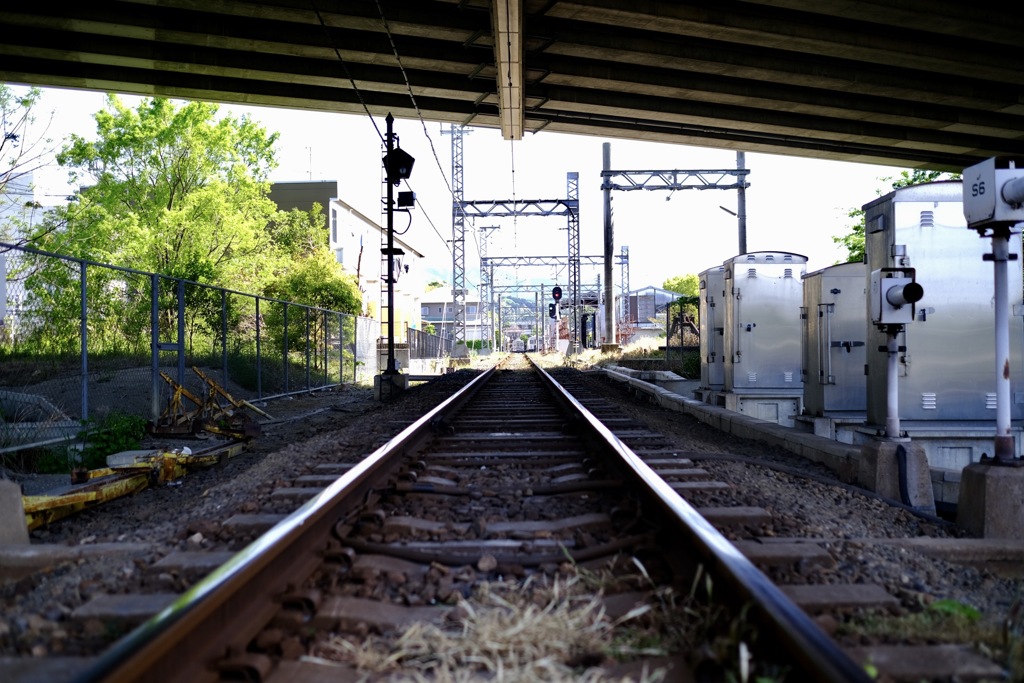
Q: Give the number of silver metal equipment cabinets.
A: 4